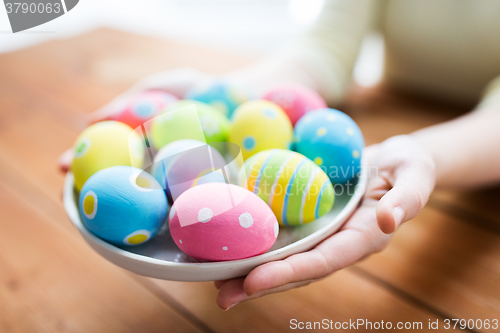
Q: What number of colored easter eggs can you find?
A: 11